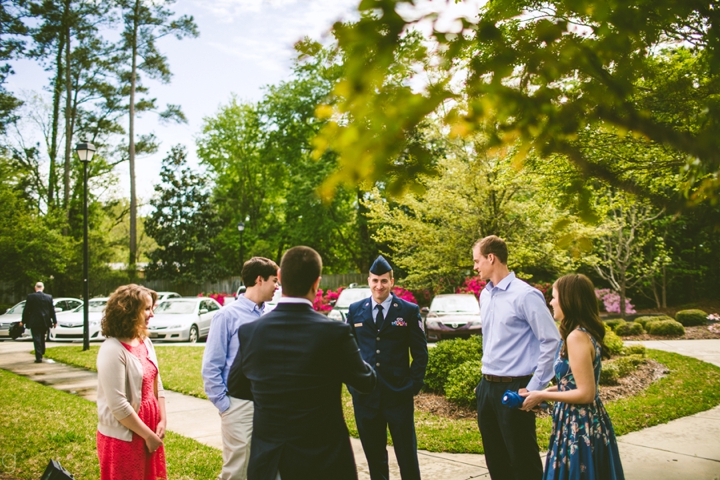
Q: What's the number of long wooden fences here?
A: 1